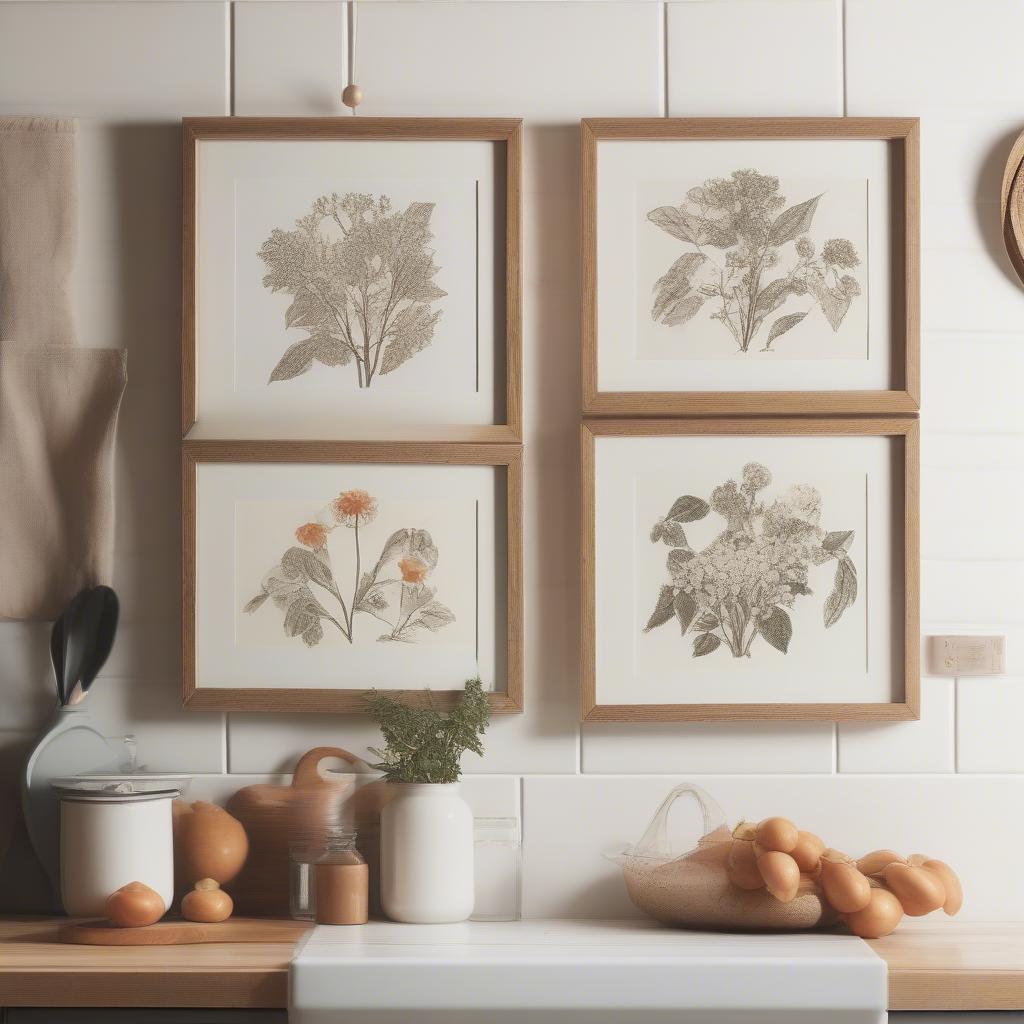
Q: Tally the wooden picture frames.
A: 4